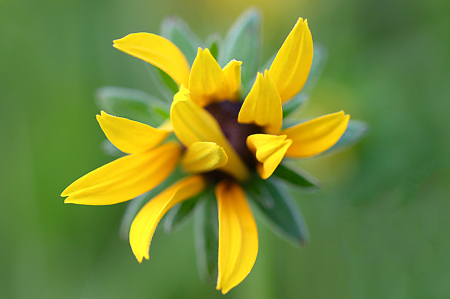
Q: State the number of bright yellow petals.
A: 13